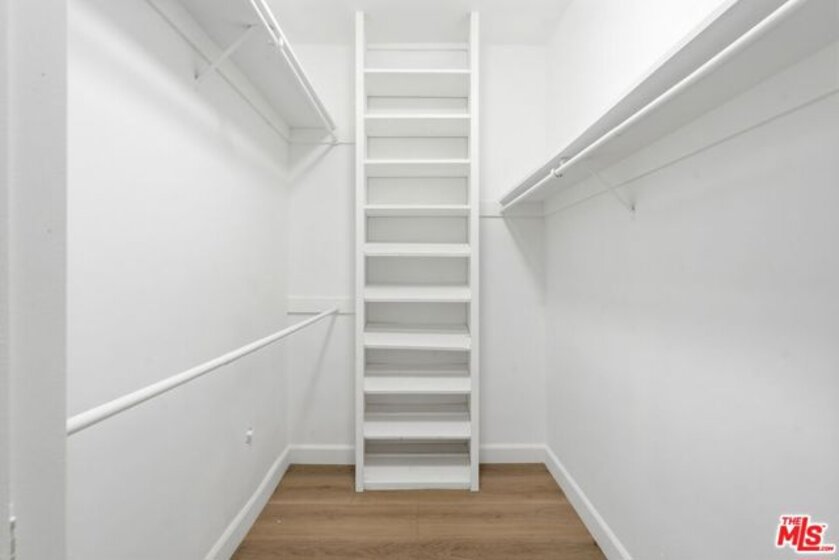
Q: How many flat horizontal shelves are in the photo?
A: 12